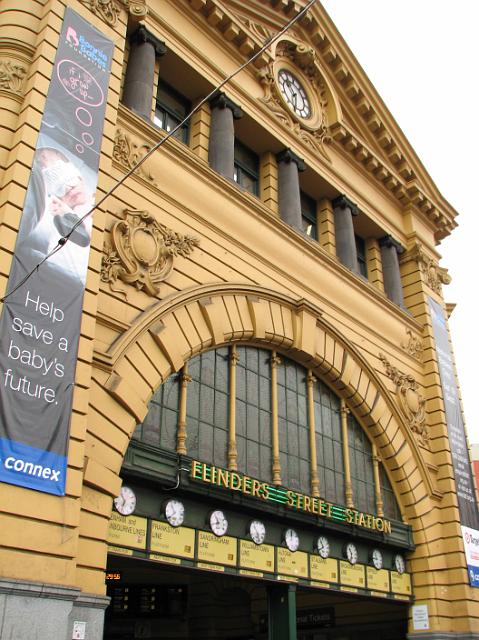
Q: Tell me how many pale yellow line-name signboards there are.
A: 9